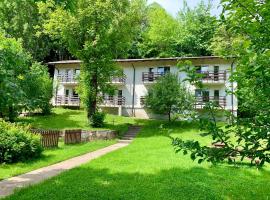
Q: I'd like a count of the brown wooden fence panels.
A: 2